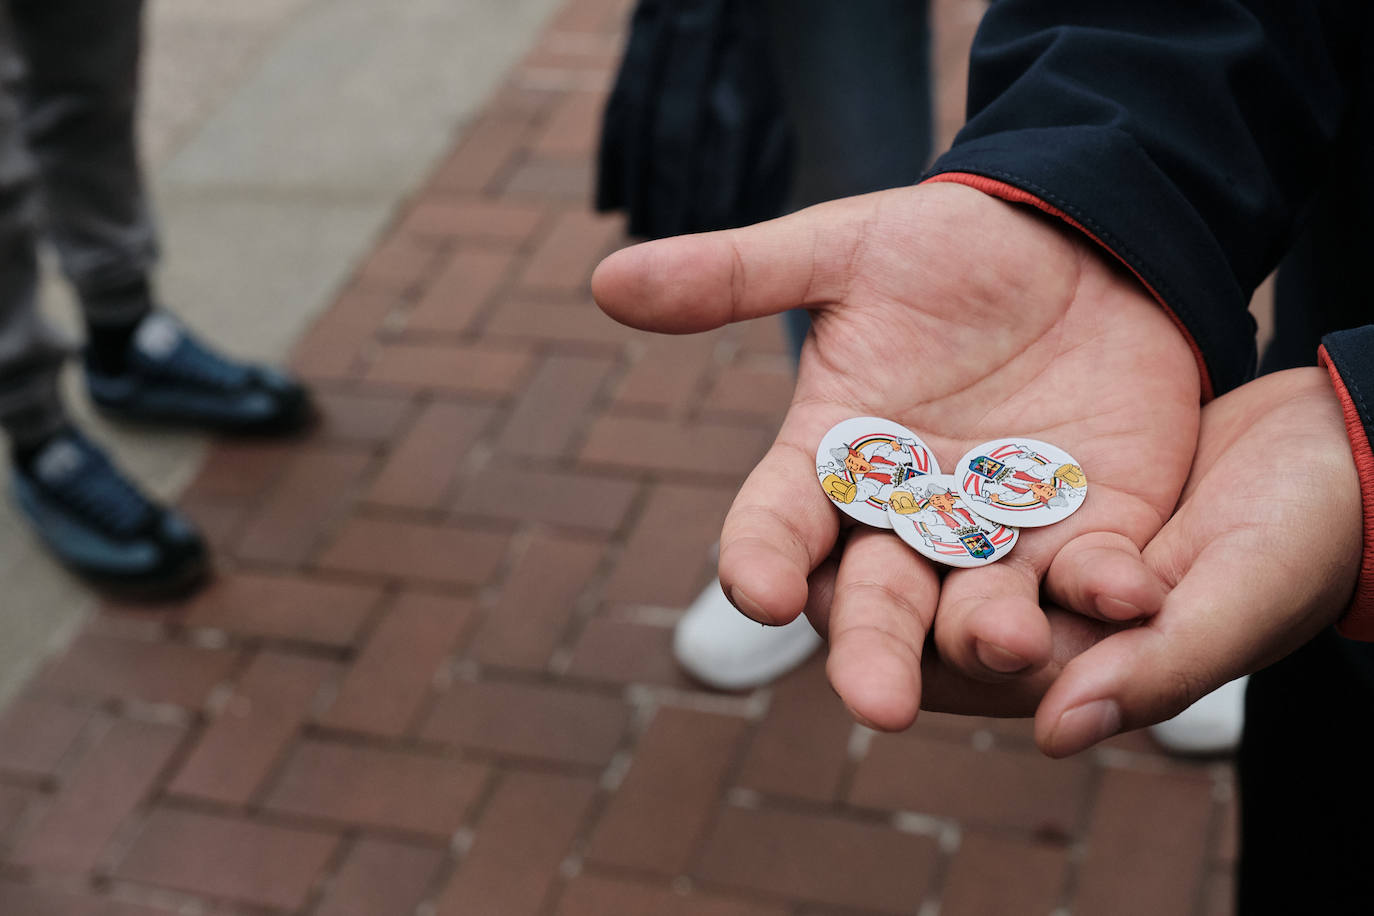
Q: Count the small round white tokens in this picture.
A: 3